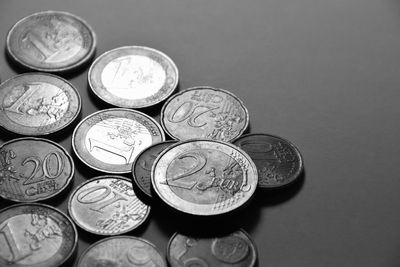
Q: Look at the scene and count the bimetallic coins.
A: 6